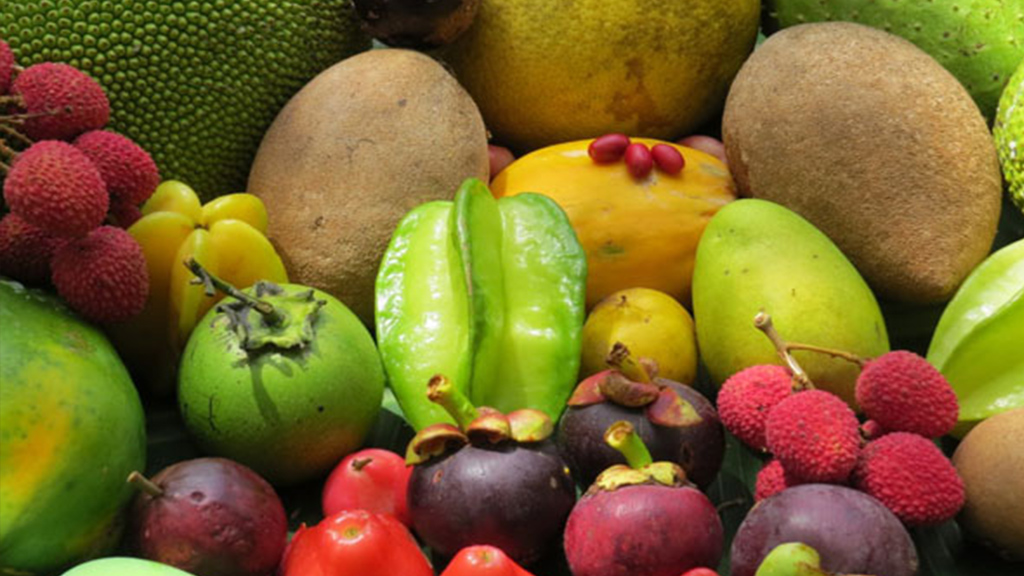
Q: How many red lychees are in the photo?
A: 12